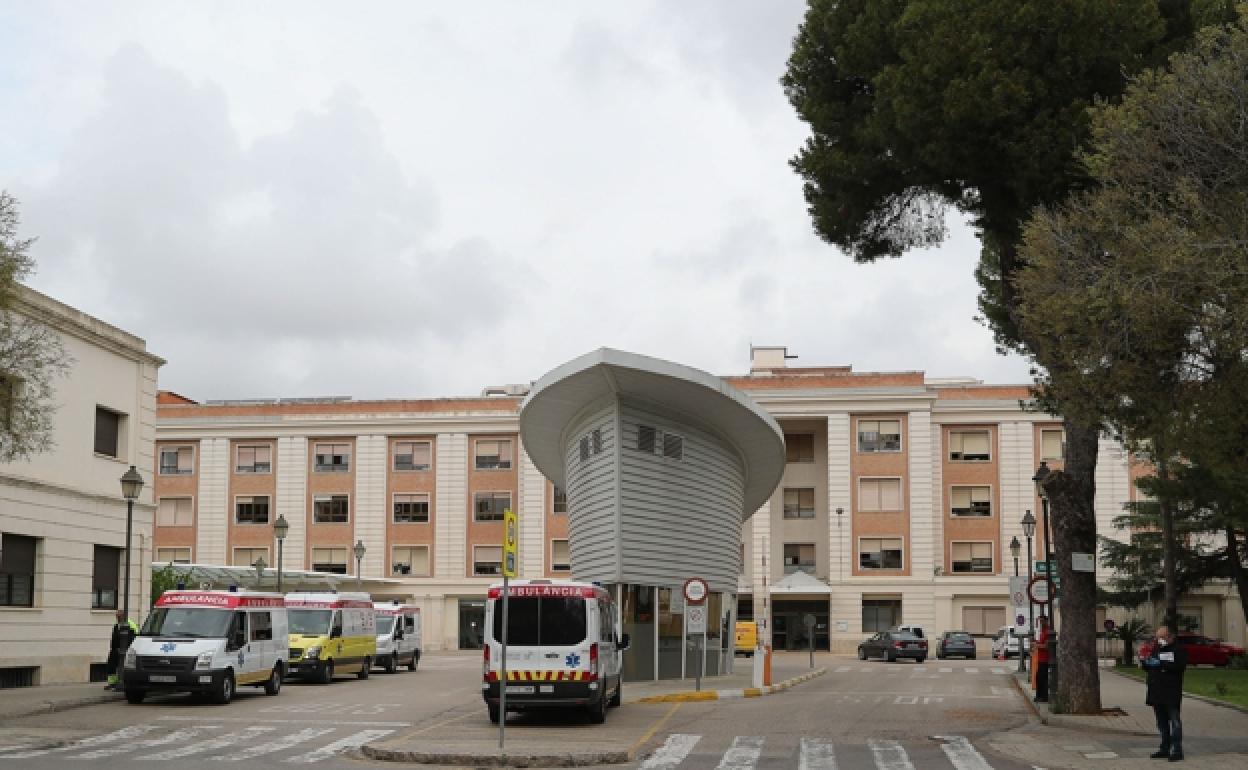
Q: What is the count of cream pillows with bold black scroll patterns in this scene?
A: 0